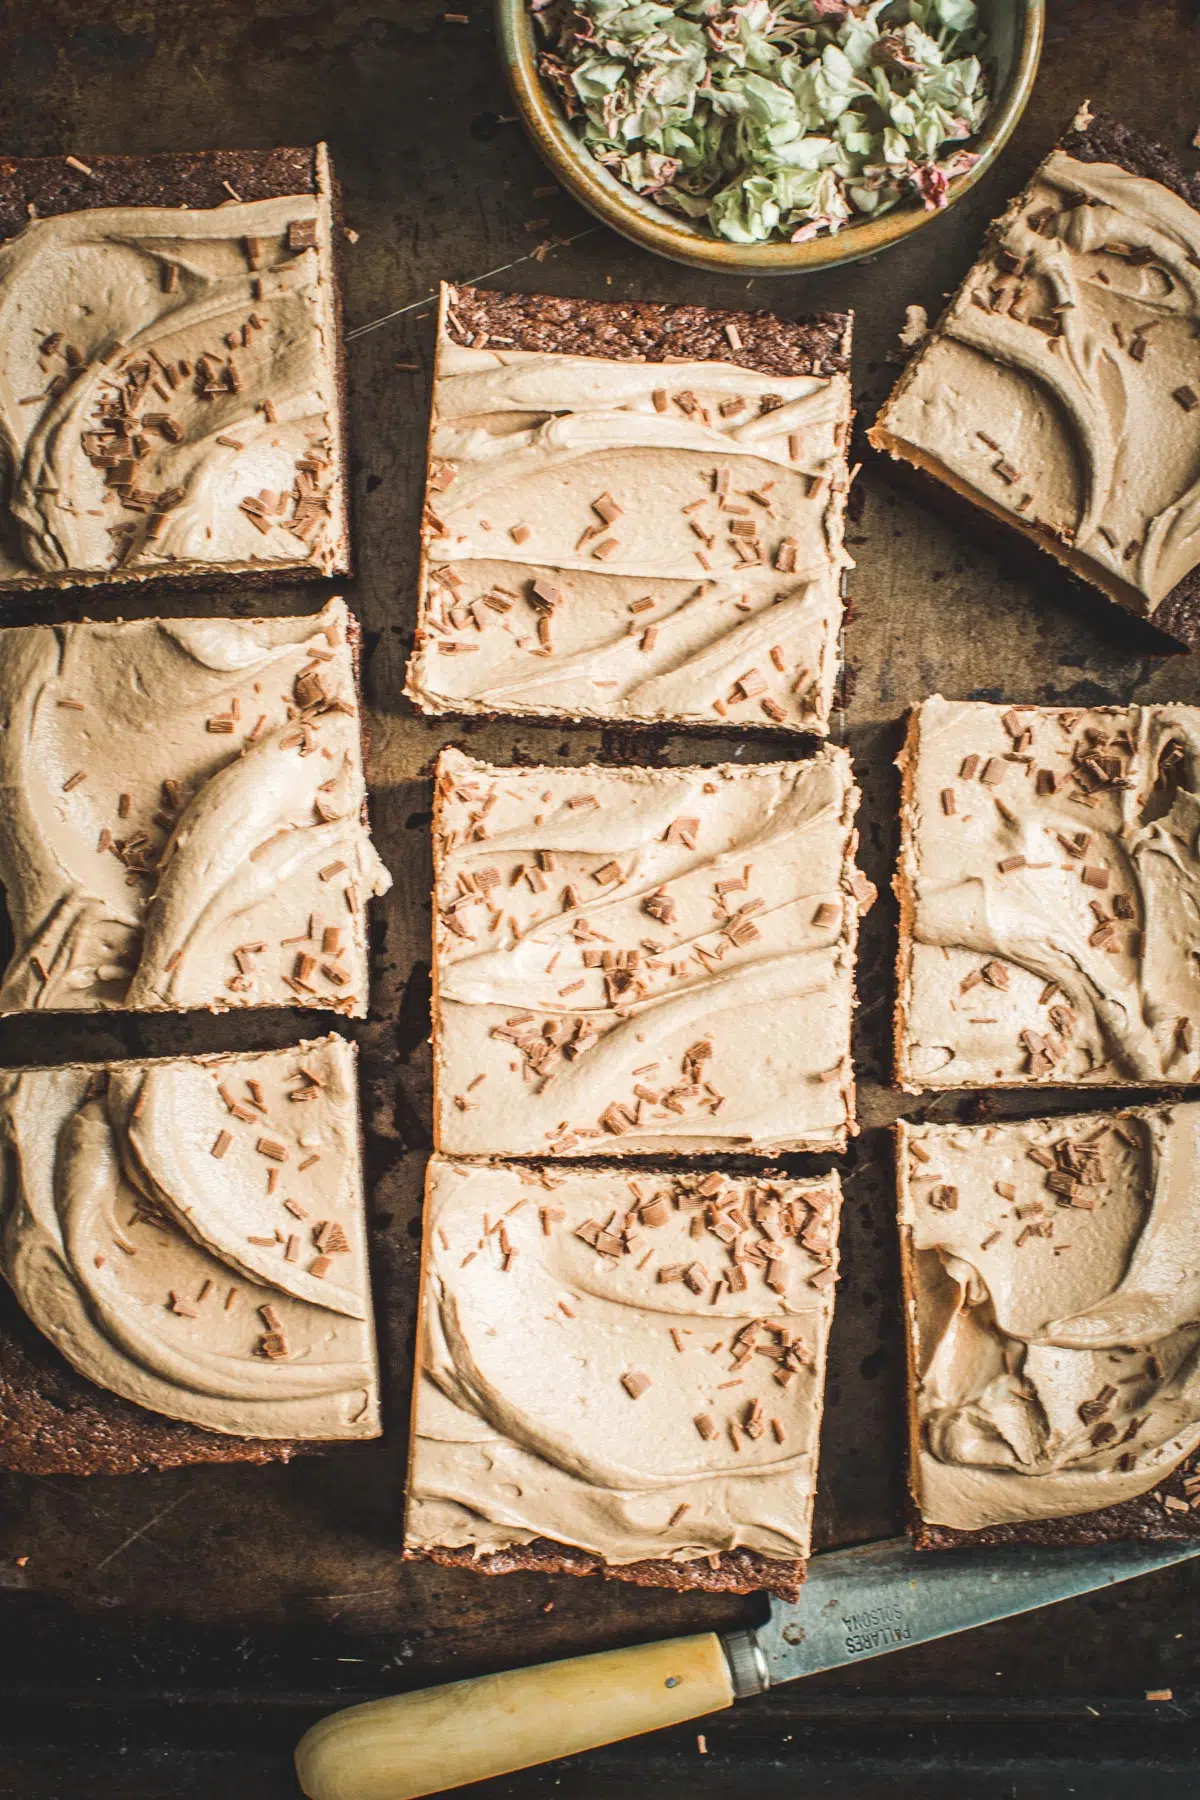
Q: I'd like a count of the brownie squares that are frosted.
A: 9